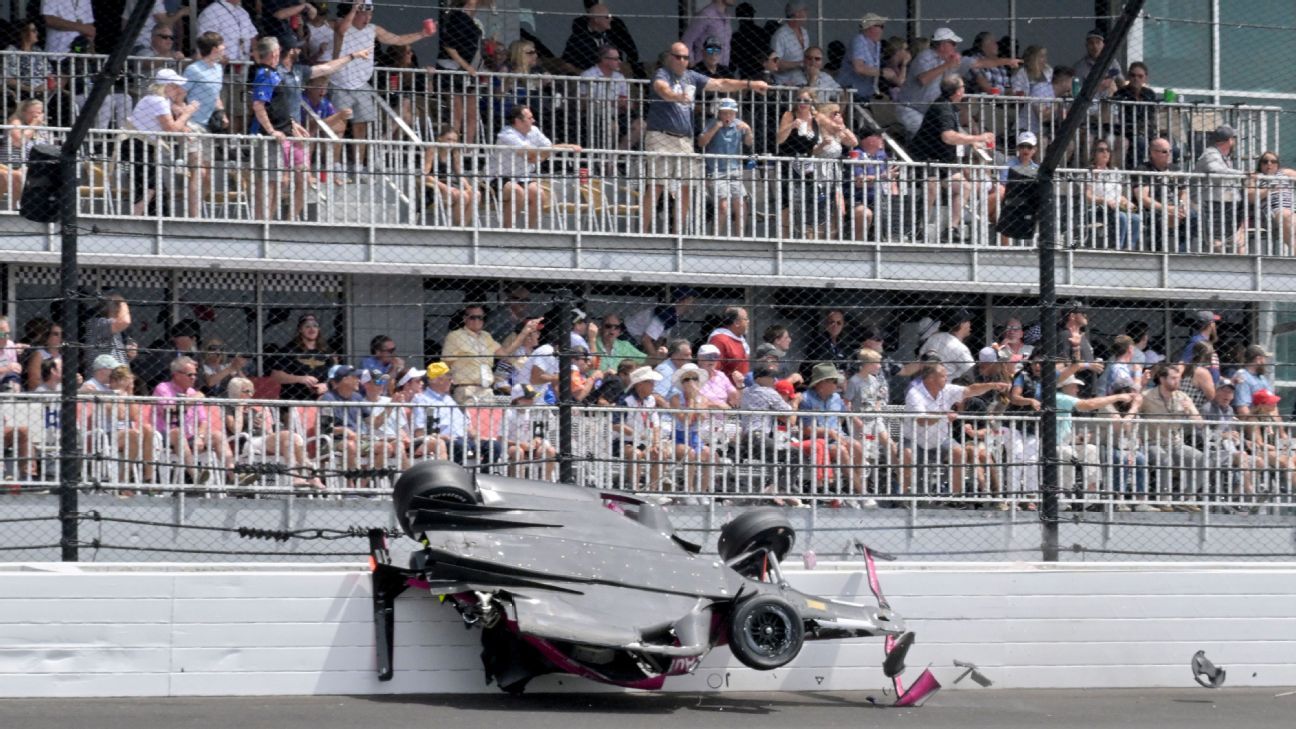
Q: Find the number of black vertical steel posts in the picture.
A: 3